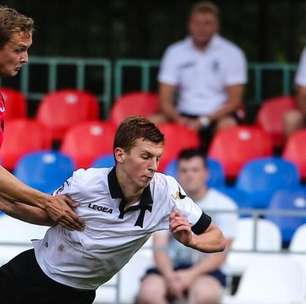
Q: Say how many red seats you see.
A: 9